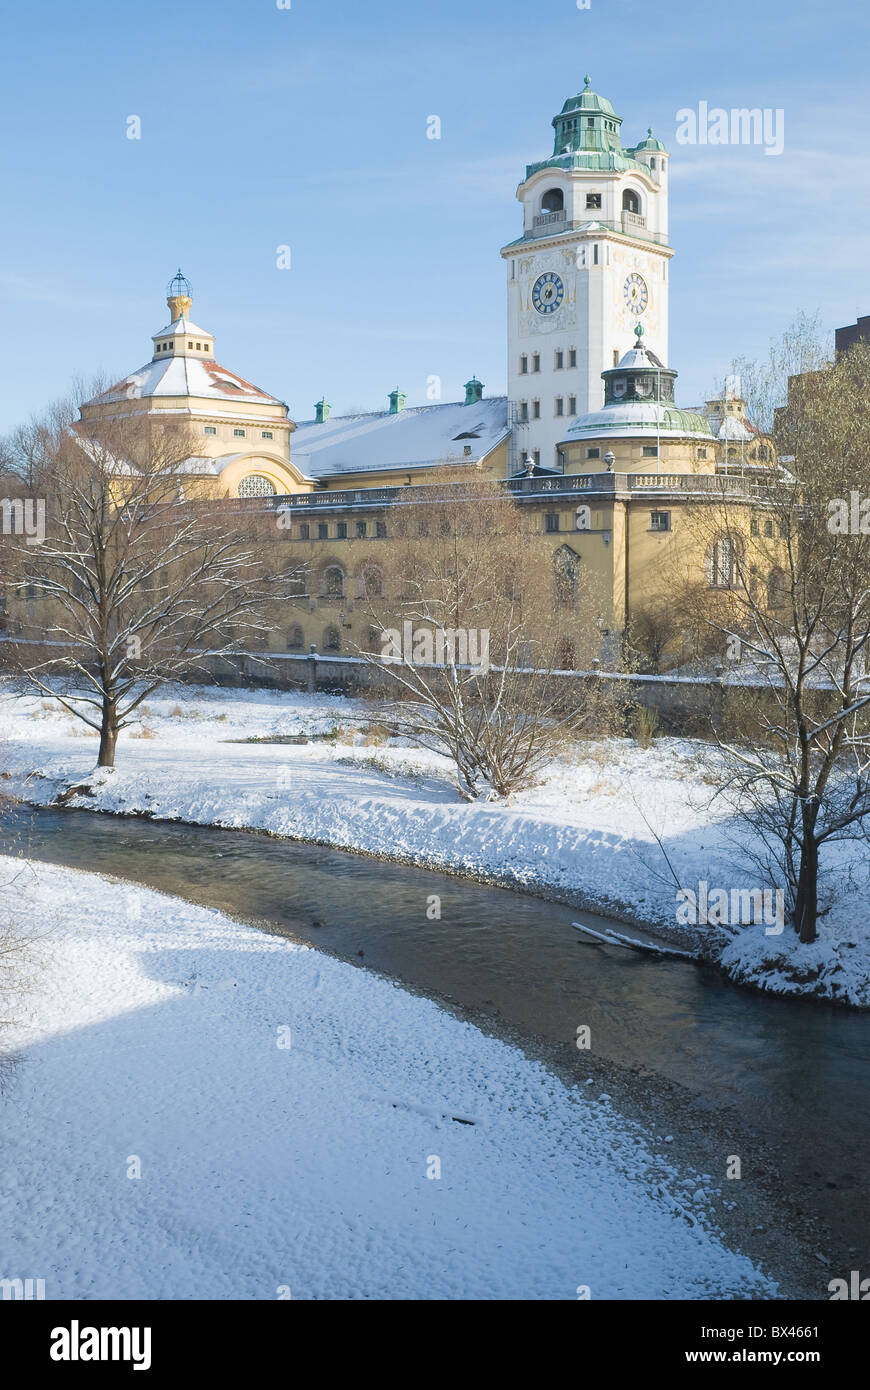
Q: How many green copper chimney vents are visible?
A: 3